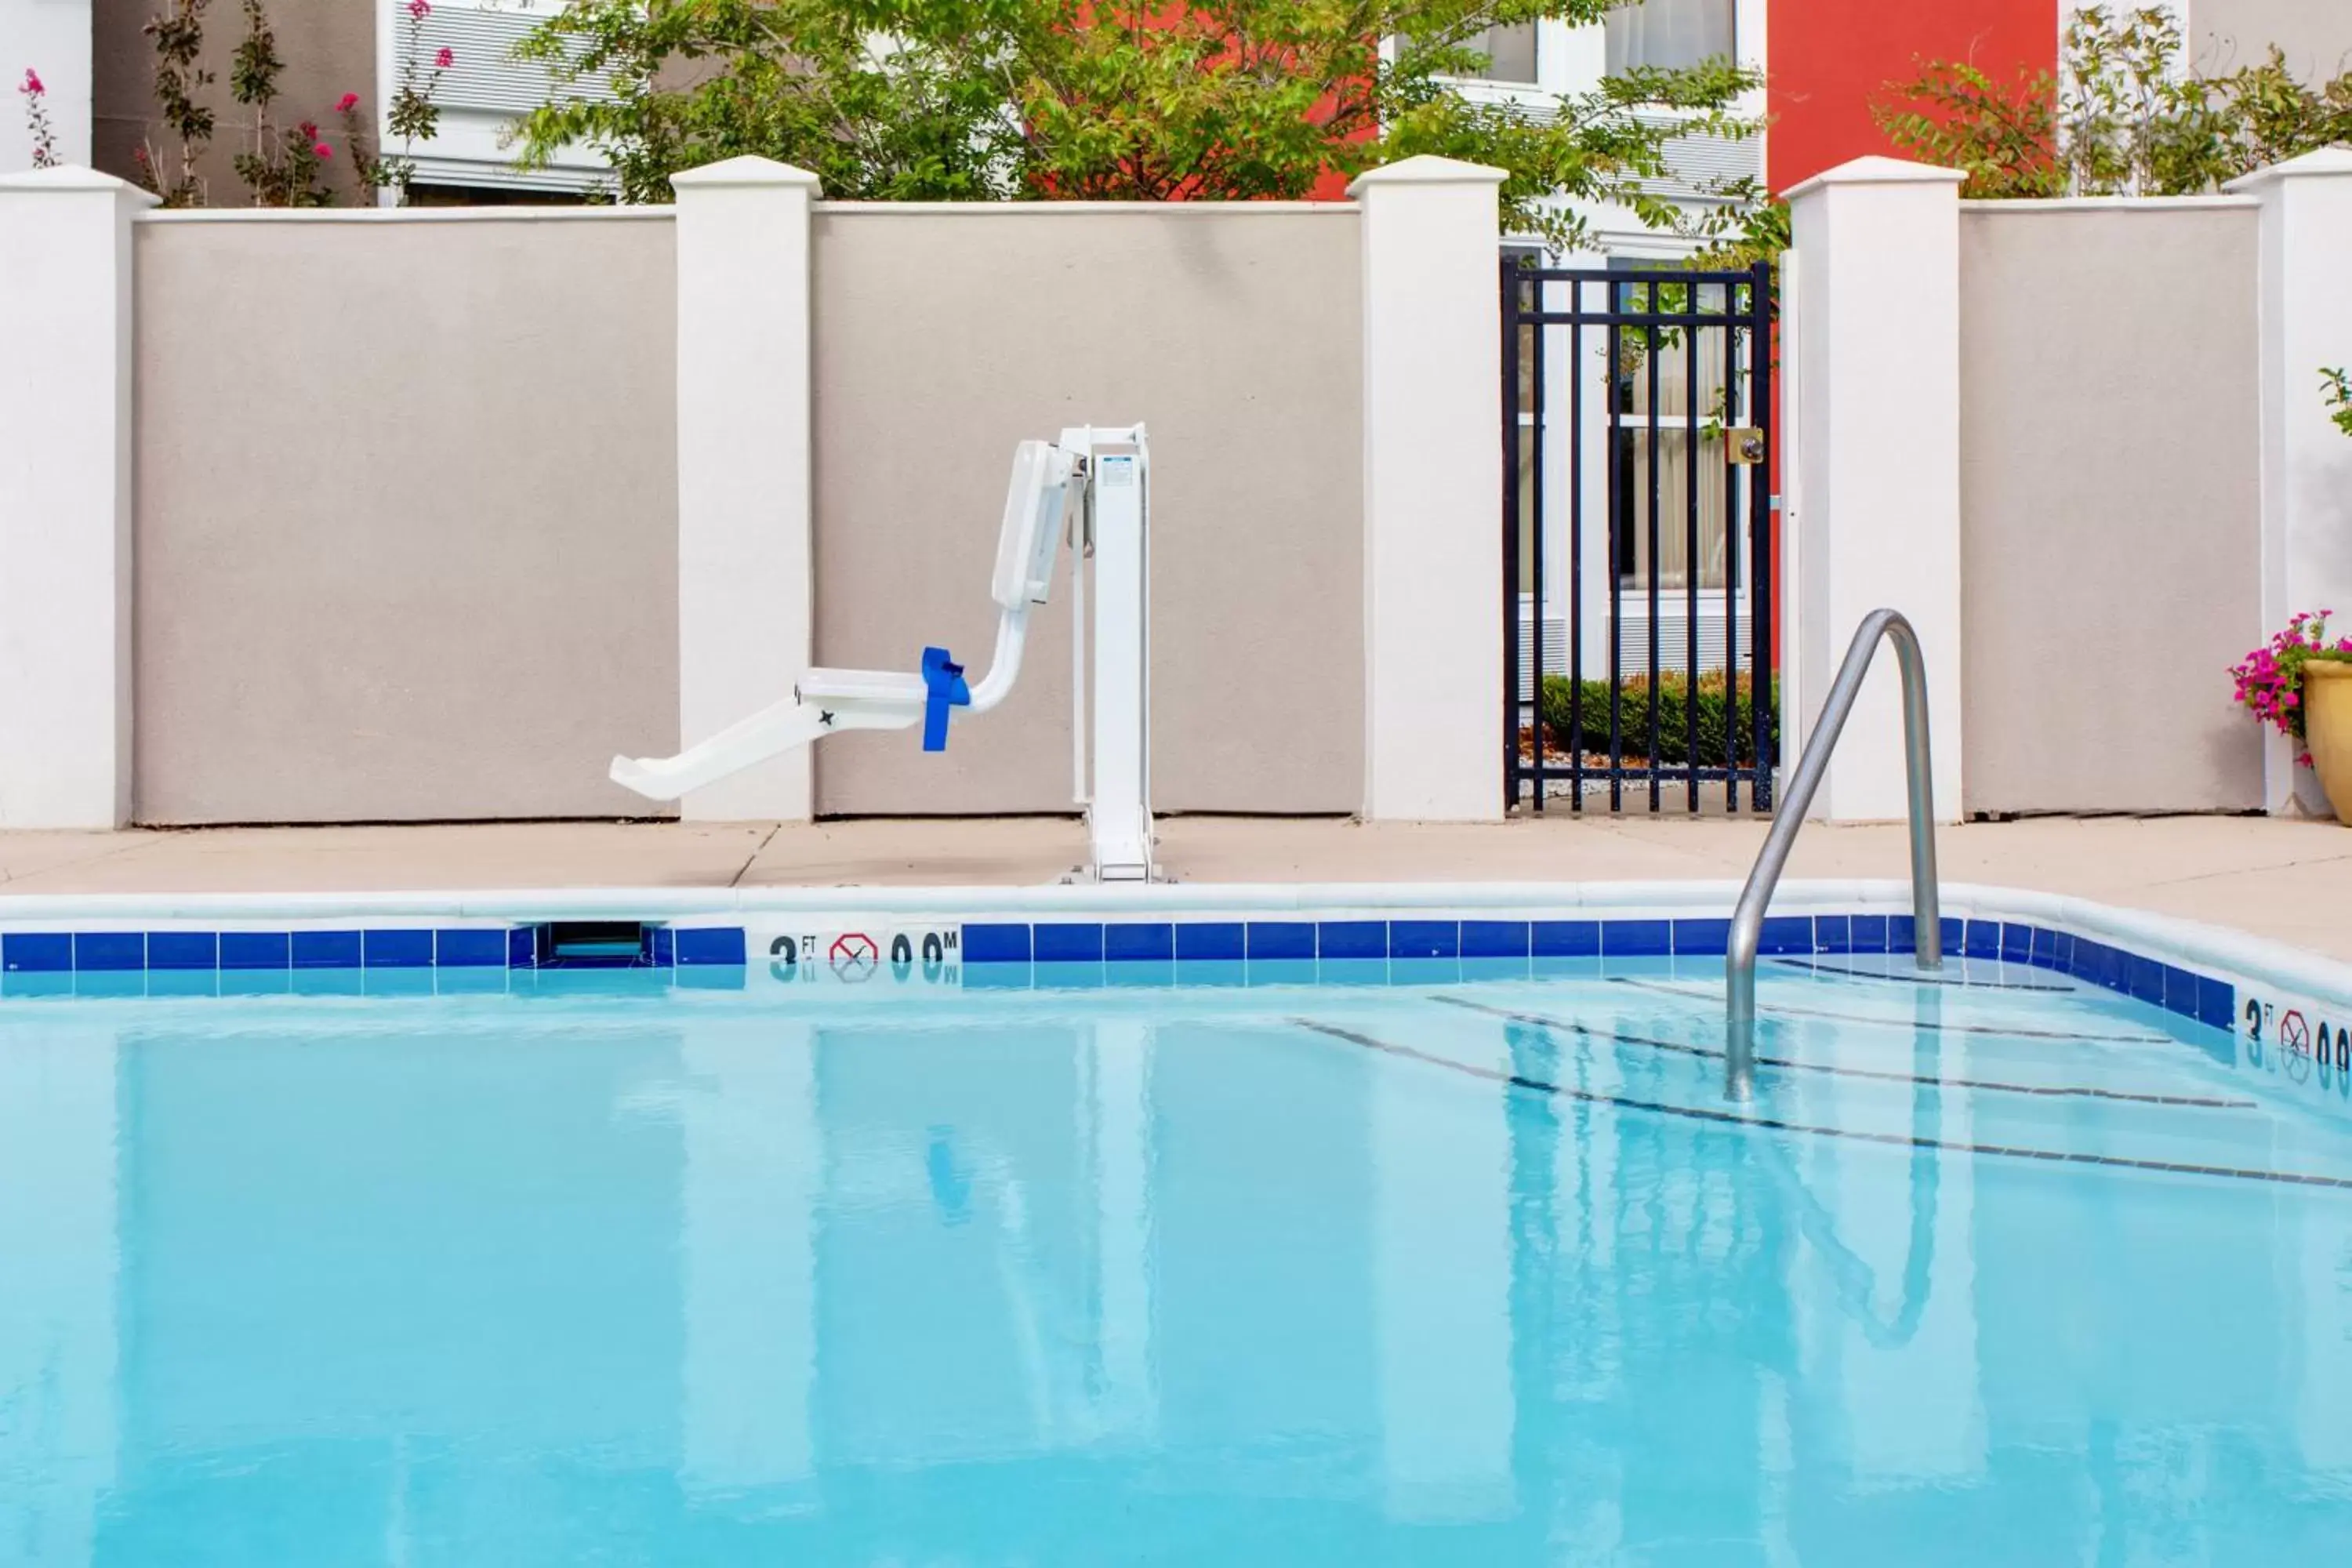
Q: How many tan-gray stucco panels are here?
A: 3